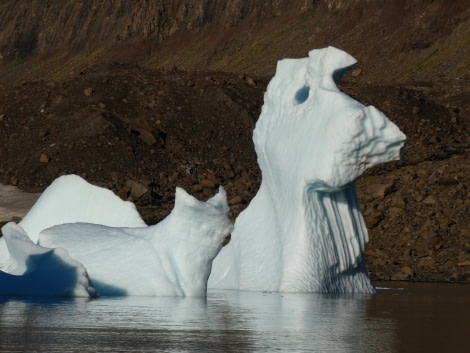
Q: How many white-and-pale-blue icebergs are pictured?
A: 4